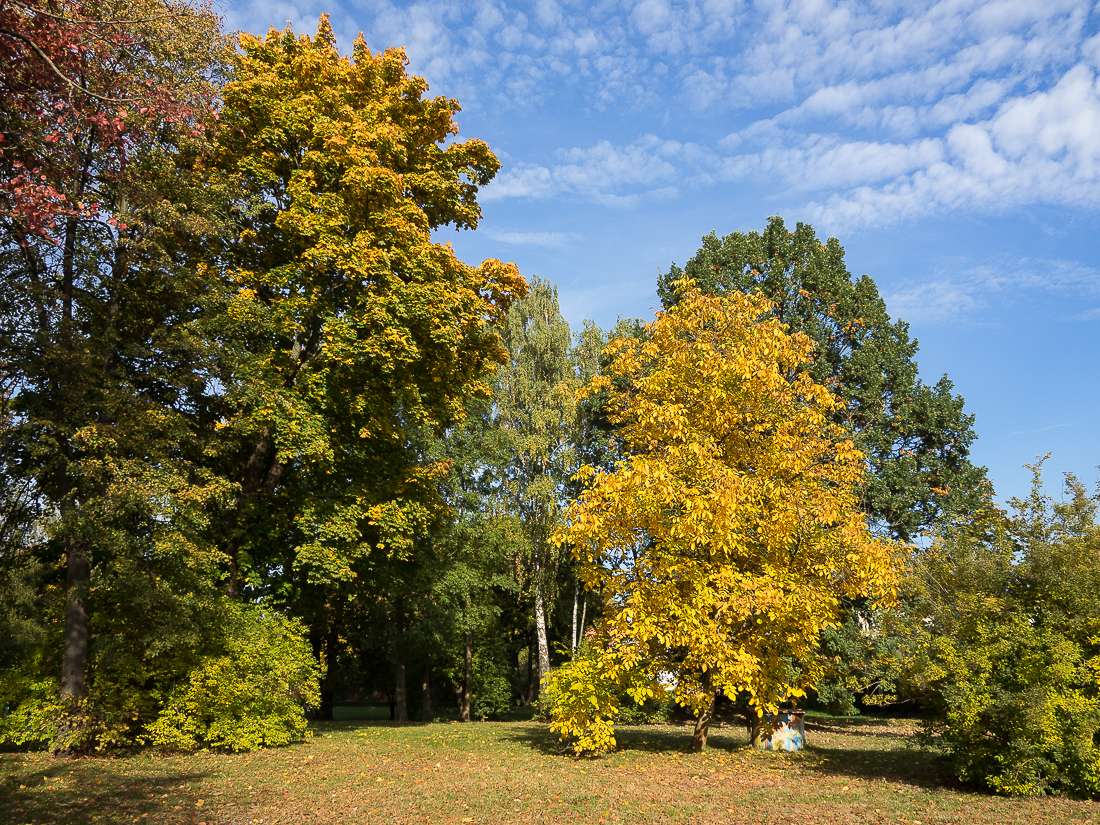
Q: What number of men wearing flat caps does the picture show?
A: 0